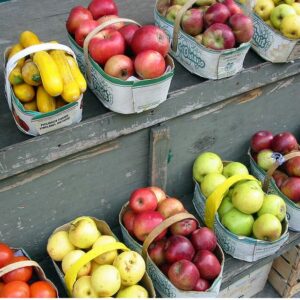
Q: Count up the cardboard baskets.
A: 9